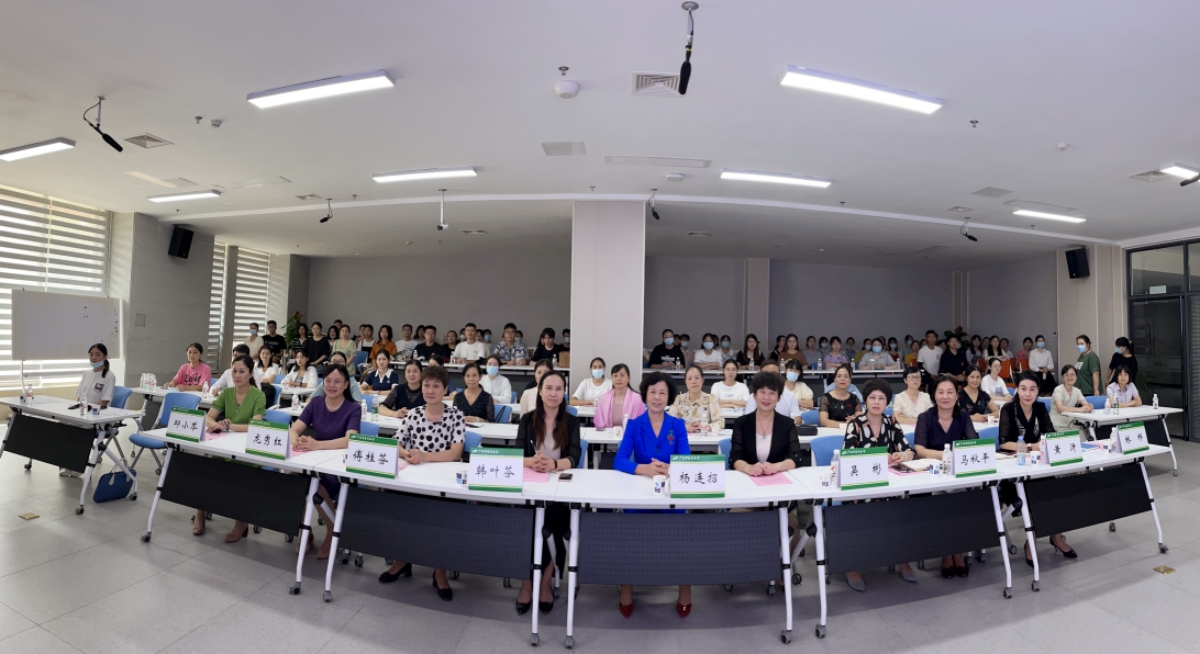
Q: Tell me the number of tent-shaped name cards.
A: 9